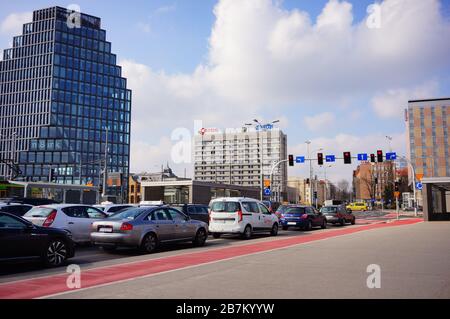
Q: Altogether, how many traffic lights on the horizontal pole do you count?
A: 5